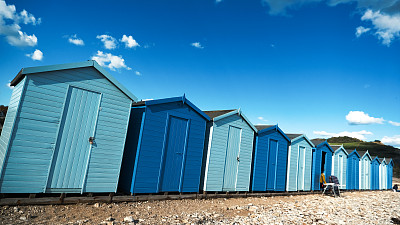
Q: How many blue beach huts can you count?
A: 12